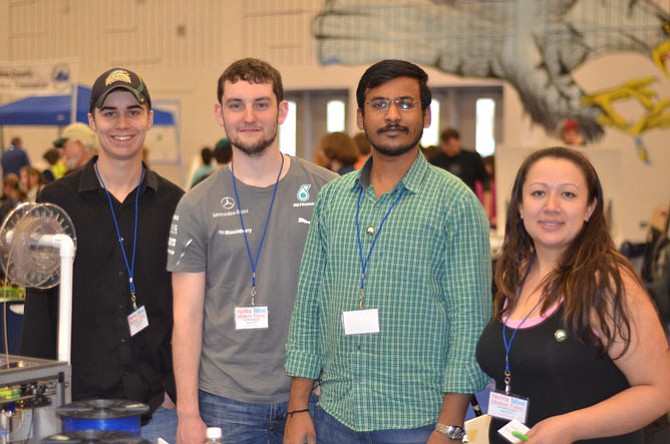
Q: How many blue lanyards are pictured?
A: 4